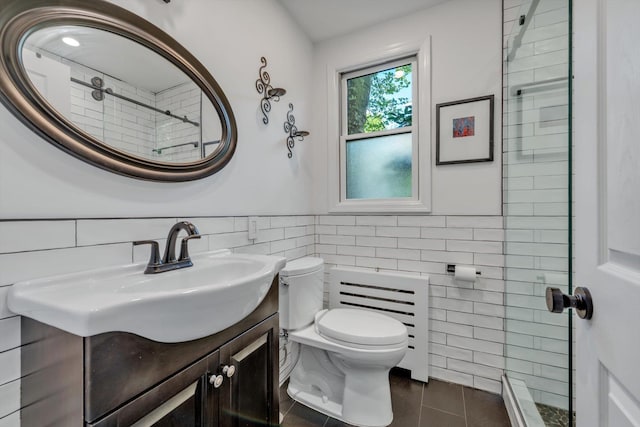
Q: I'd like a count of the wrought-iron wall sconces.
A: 2